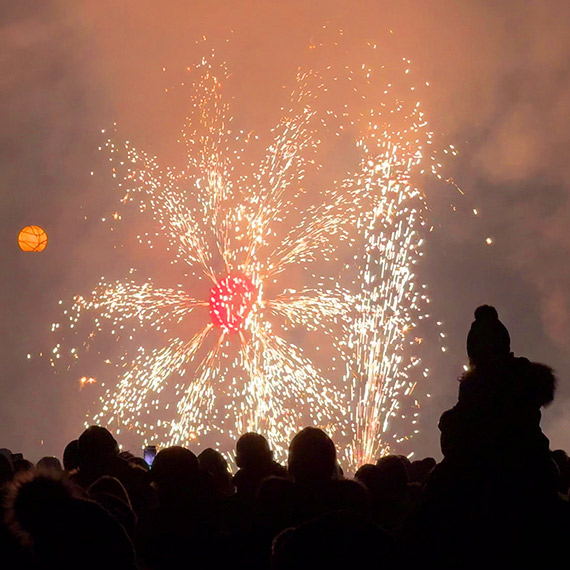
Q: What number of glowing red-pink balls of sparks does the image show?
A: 1